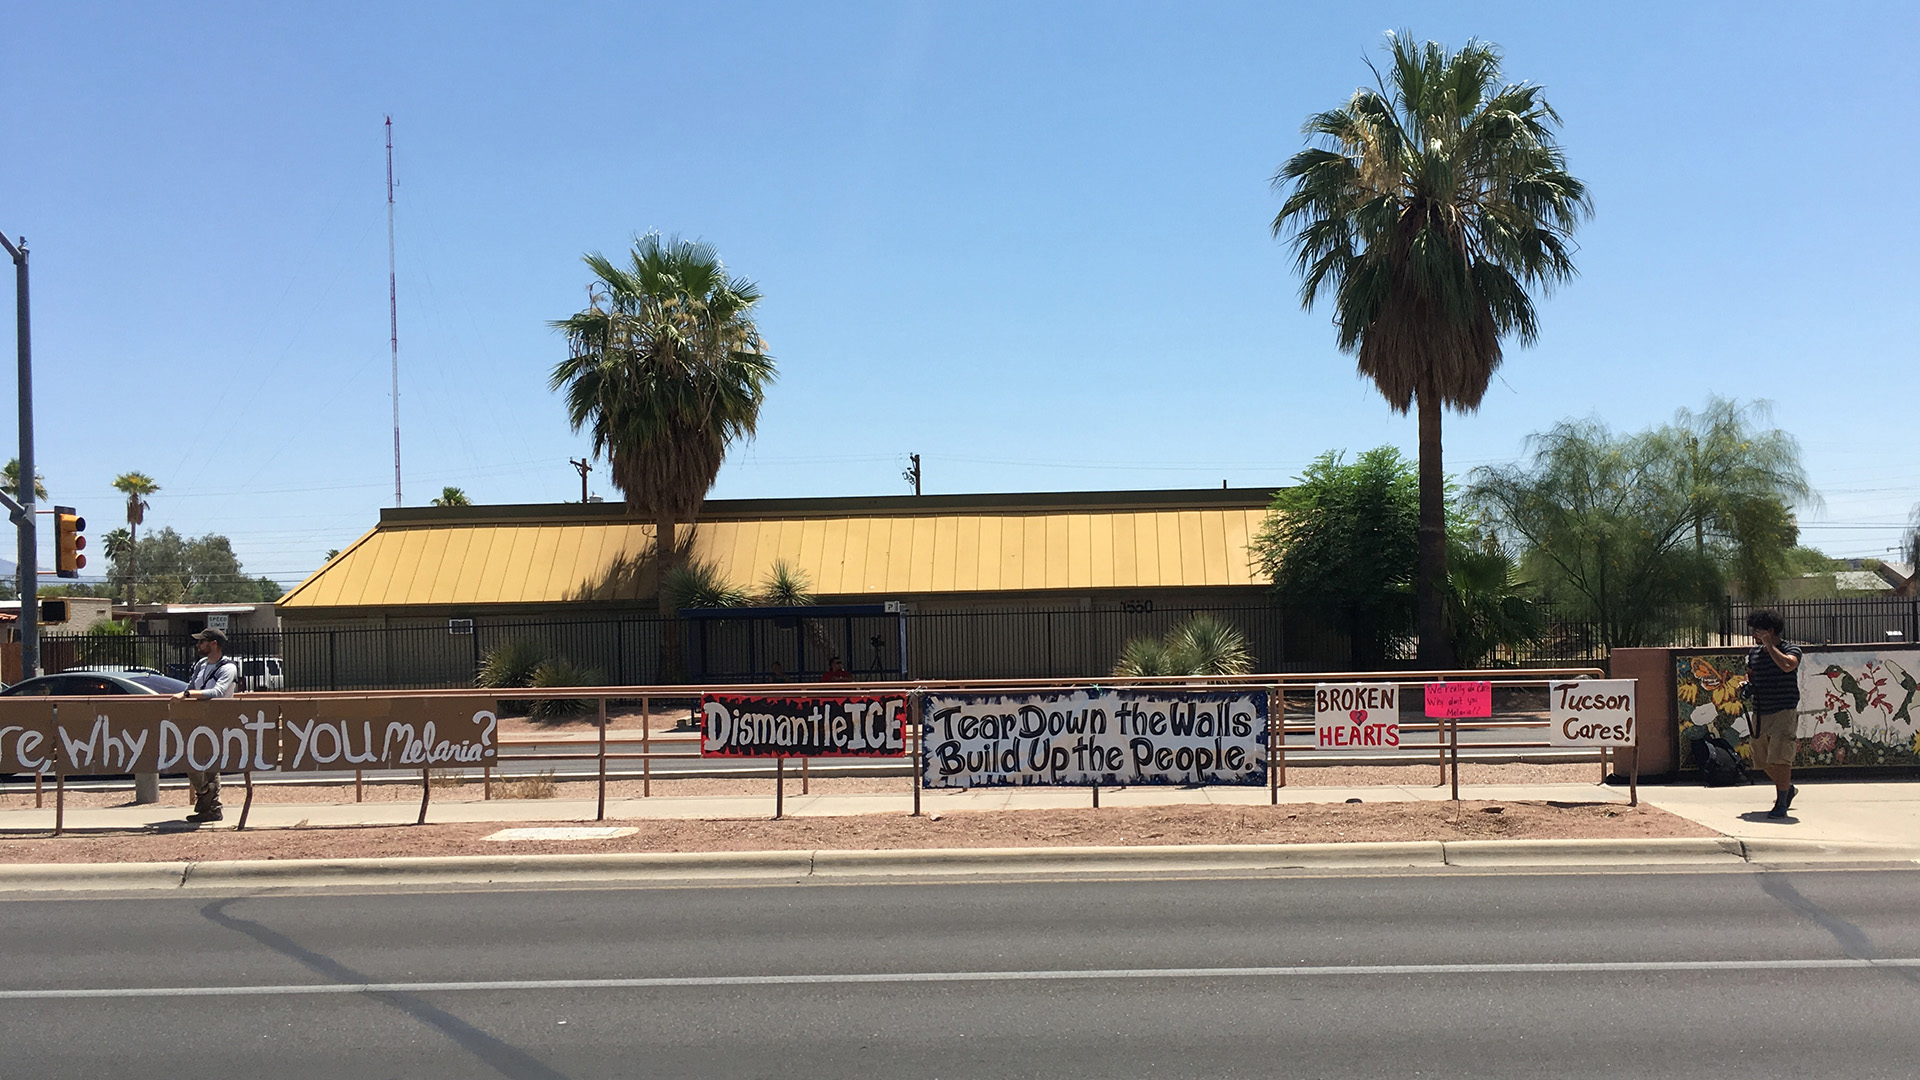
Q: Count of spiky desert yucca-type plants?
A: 6